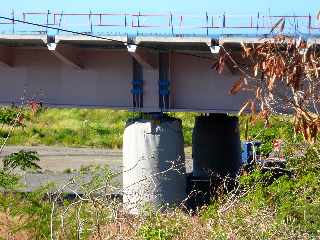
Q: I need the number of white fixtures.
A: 3